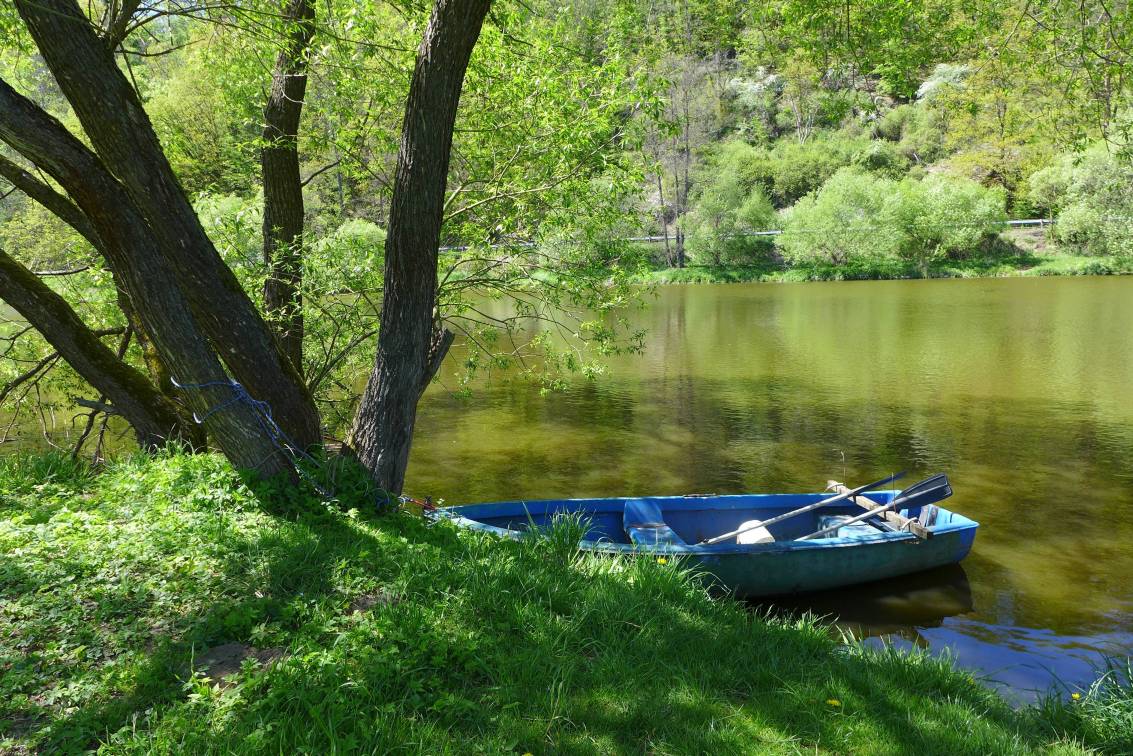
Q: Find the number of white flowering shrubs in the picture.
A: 2